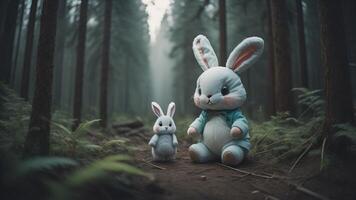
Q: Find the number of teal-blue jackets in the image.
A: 1